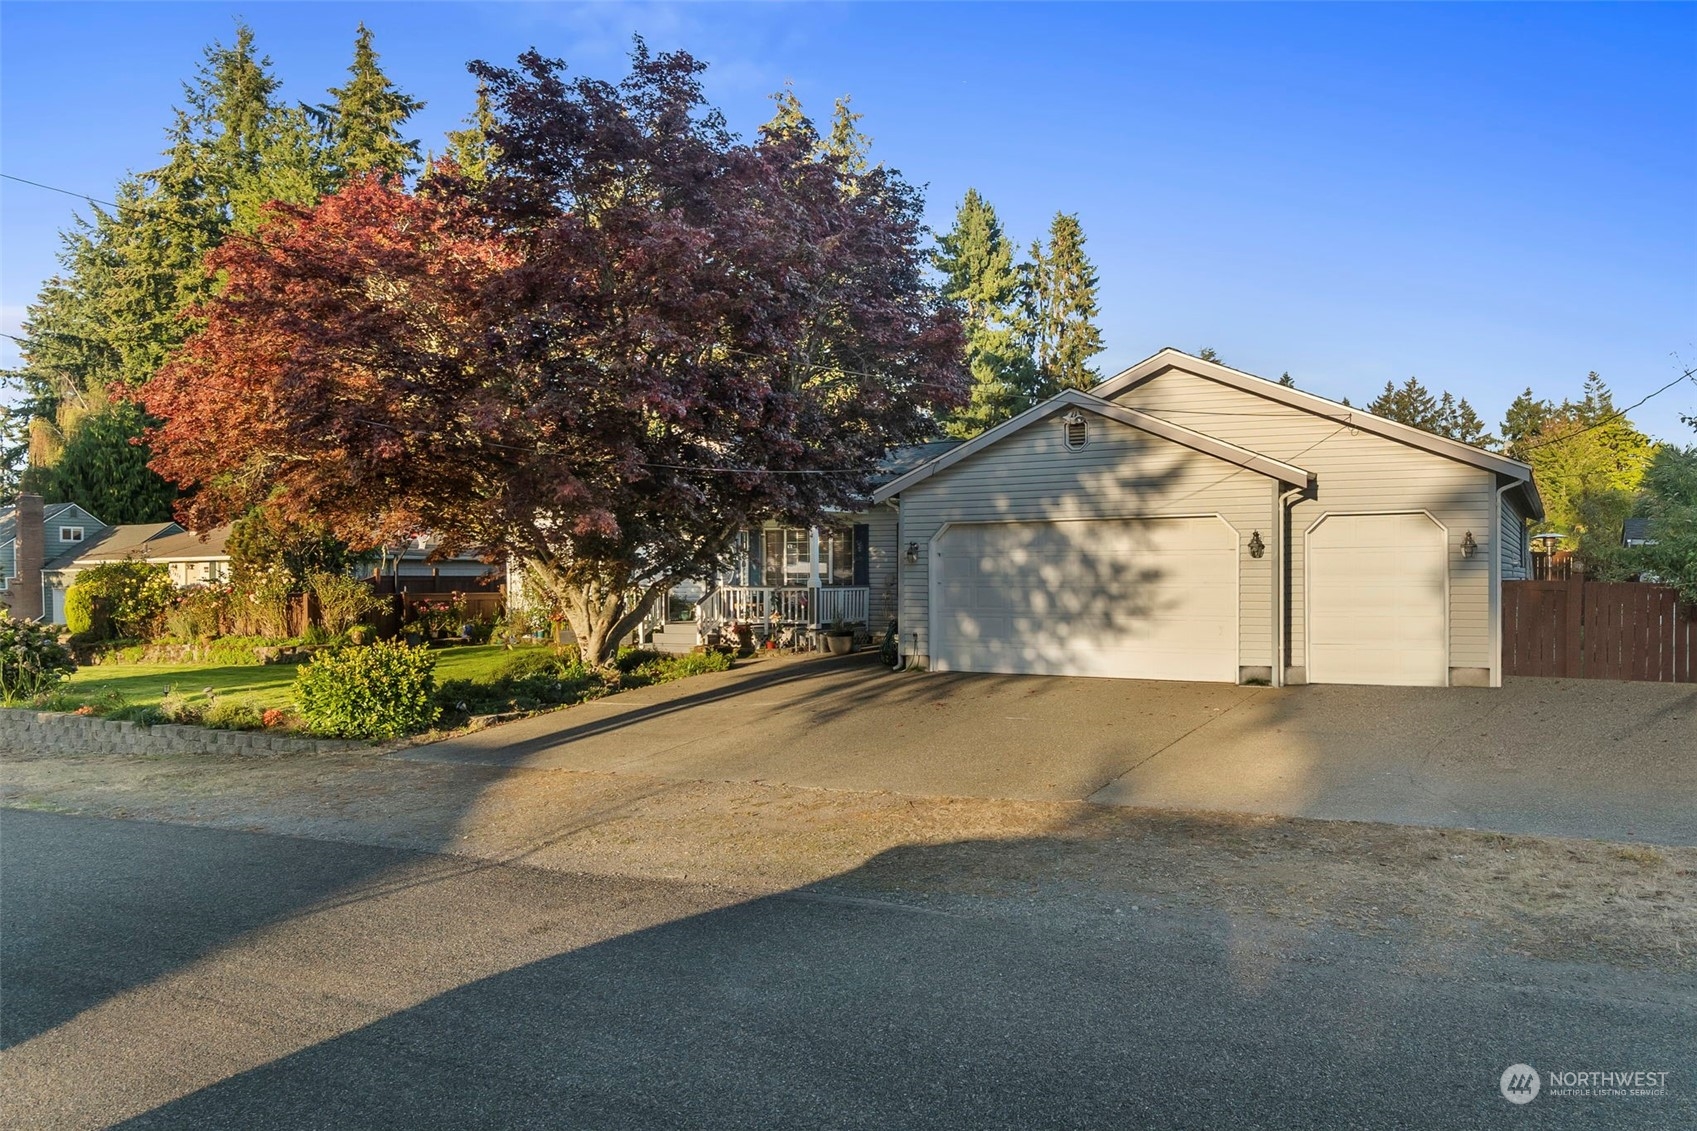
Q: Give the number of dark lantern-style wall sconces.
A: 3